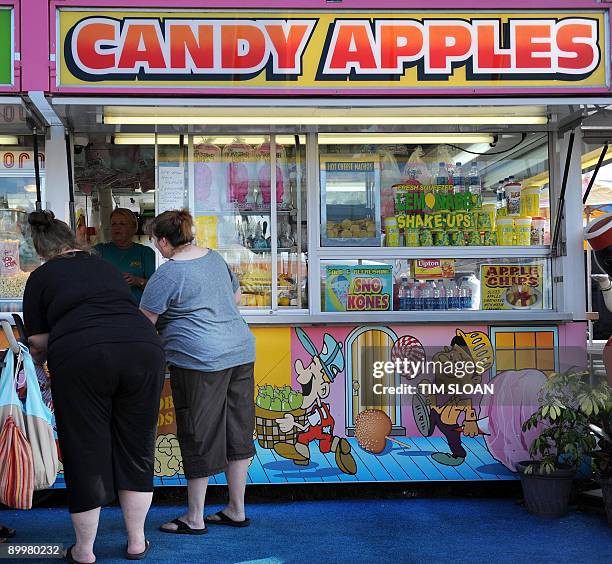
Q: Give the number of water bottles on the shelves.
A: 12